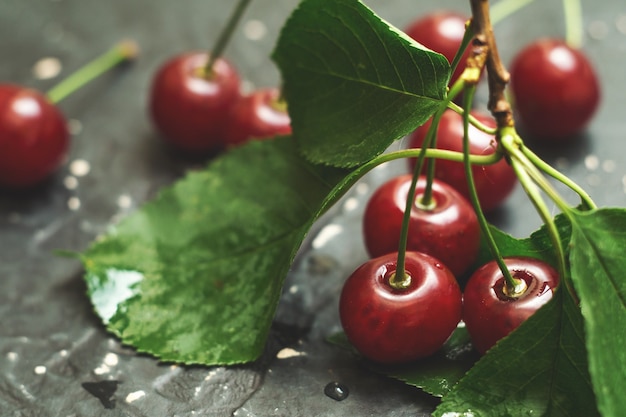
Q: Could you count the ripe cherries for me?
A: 9